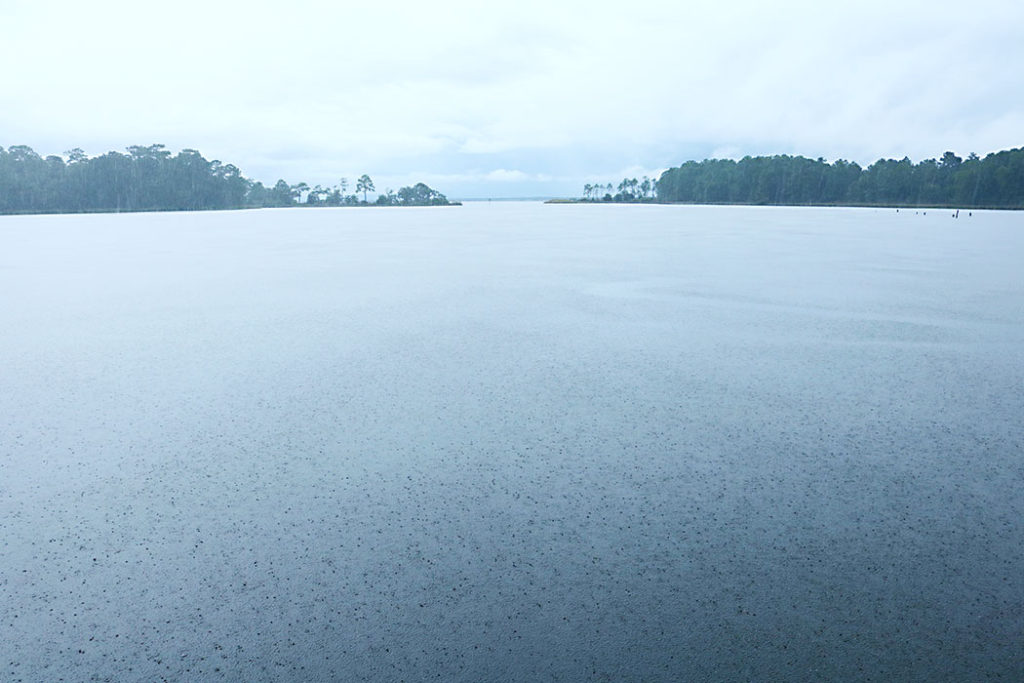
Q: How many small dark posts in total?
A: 6